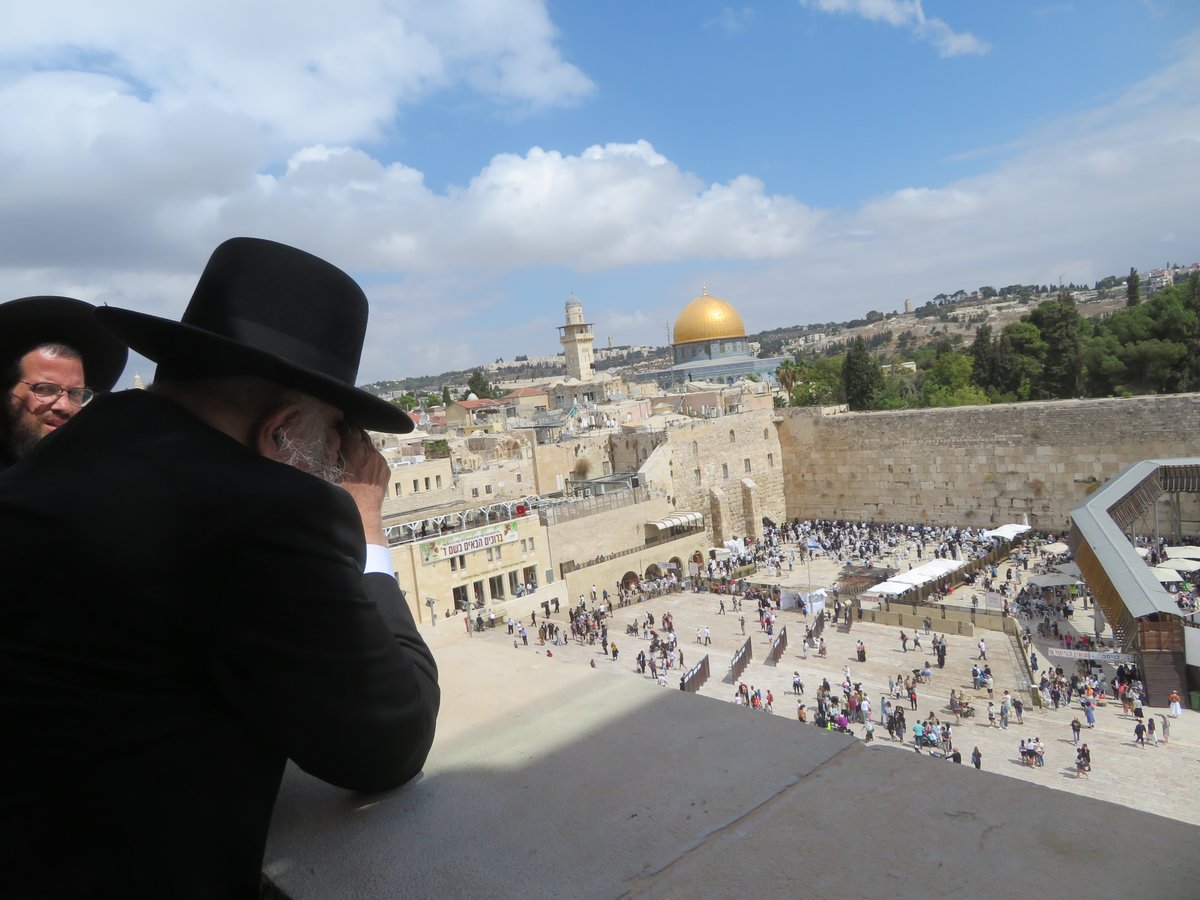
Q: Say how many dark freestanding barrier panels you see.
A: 5